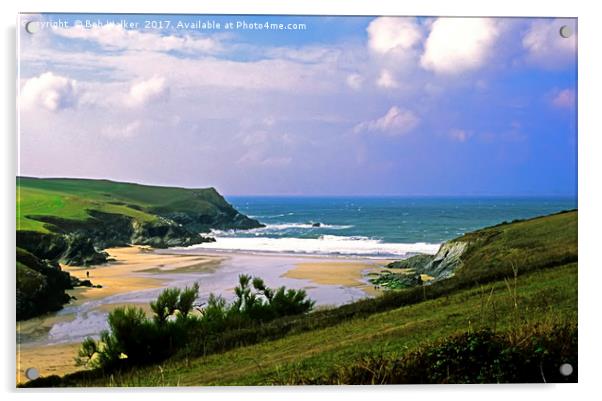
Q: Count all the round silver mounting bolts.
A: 4